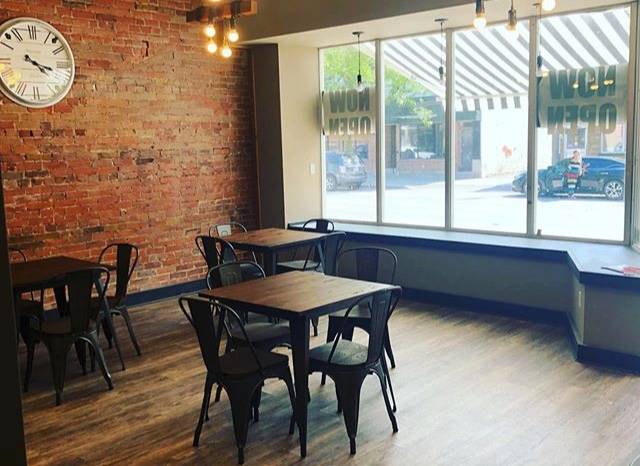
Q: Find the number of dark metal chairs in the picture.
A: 11